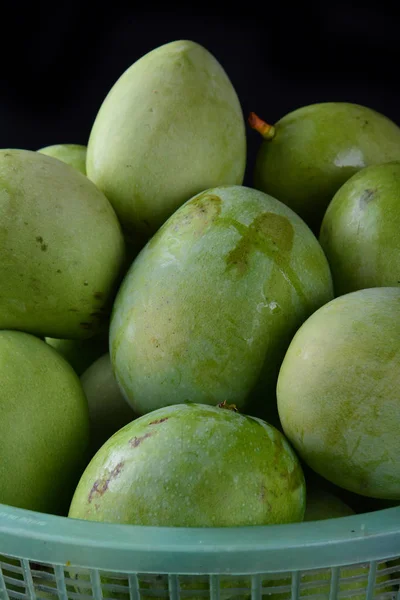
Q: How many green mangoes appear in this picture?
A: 12